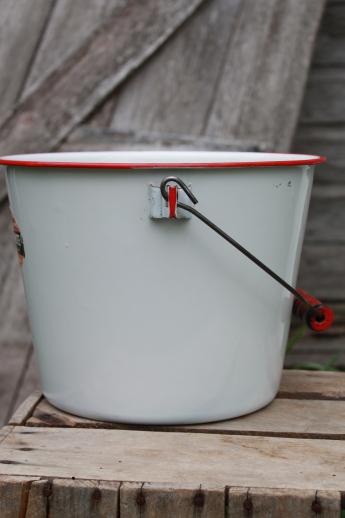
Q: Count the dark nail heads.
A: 6